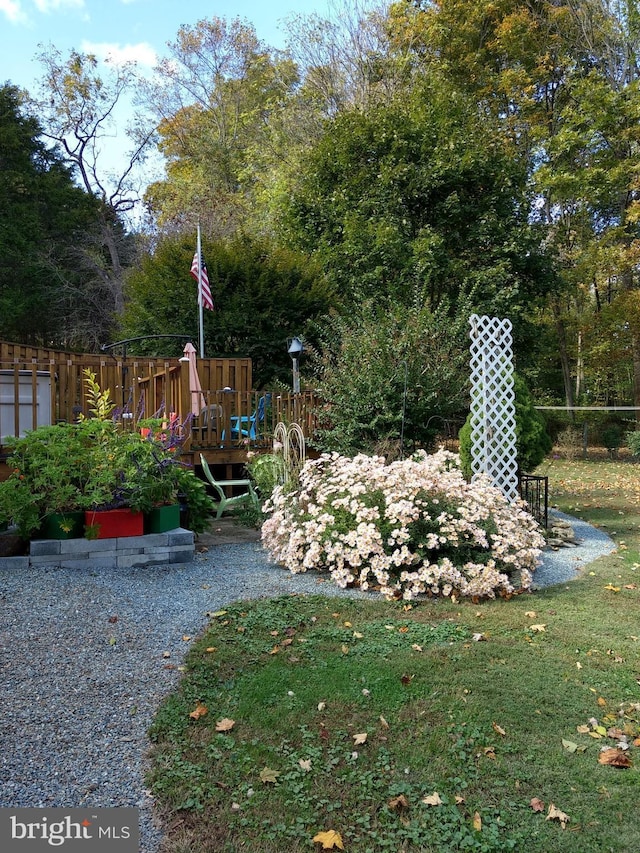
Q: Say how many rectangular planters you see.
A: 3